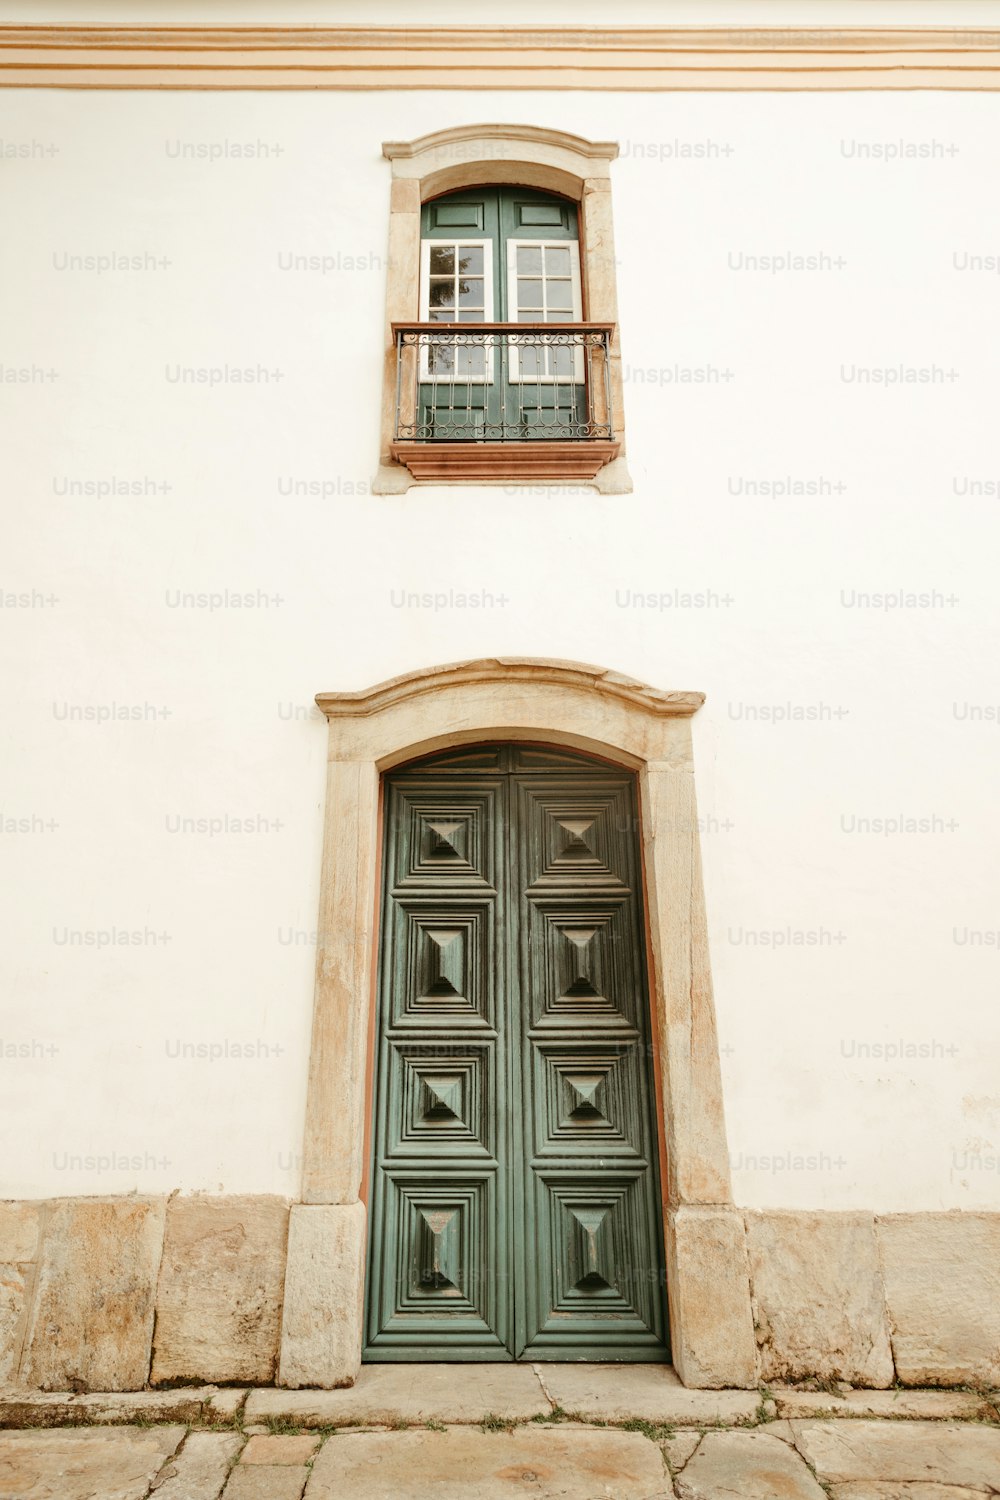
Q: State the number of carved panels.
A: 8